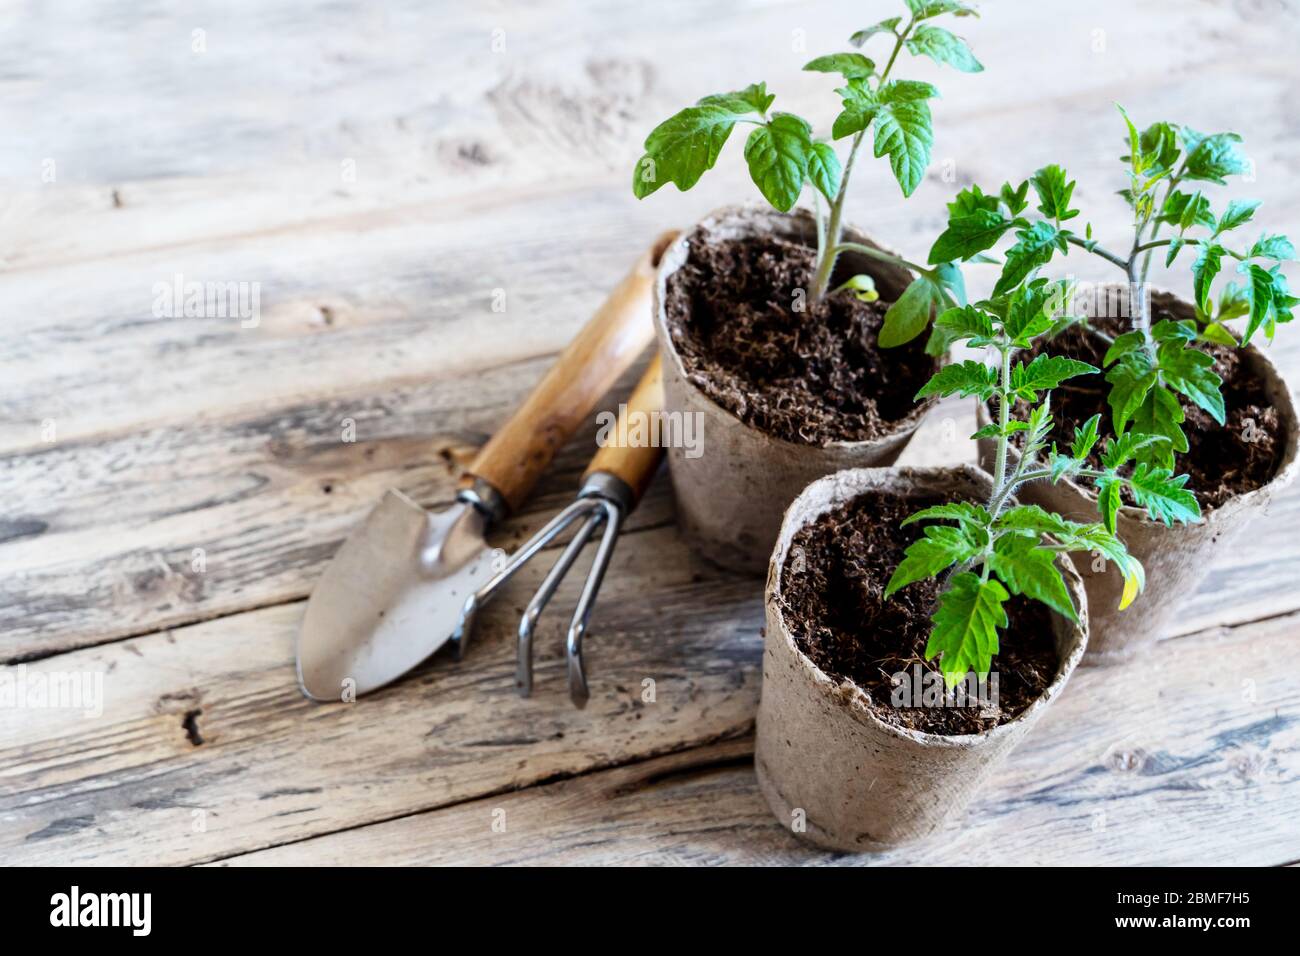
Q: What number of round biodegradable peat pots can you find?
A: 3